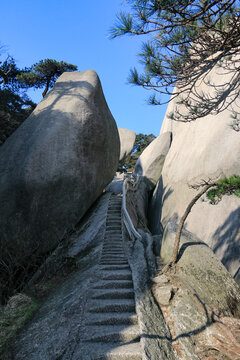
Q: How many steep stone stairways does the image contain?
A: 1